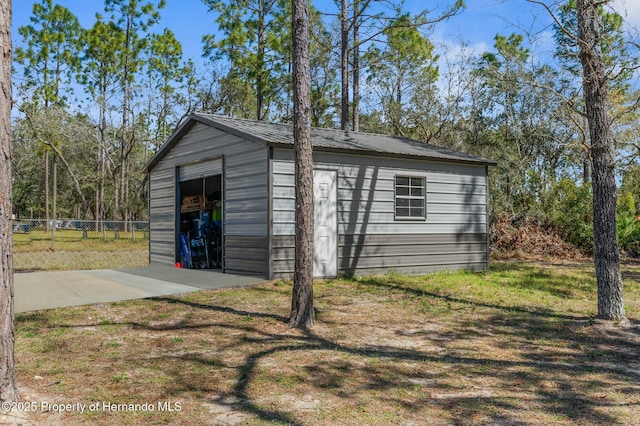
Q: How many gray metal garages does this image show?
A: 1